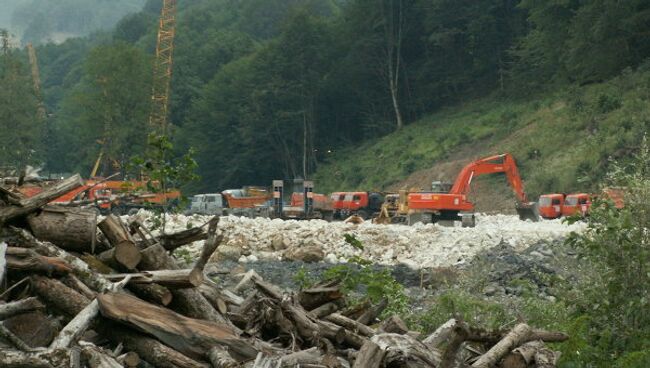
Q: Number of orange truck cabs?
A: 4